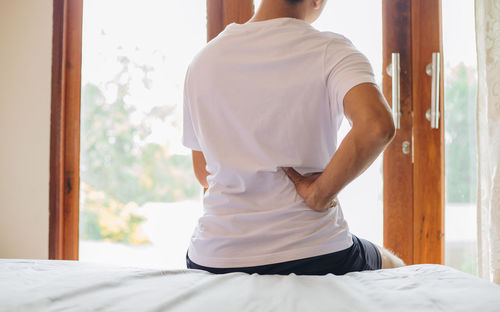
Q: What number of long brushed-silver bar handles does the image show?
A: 2